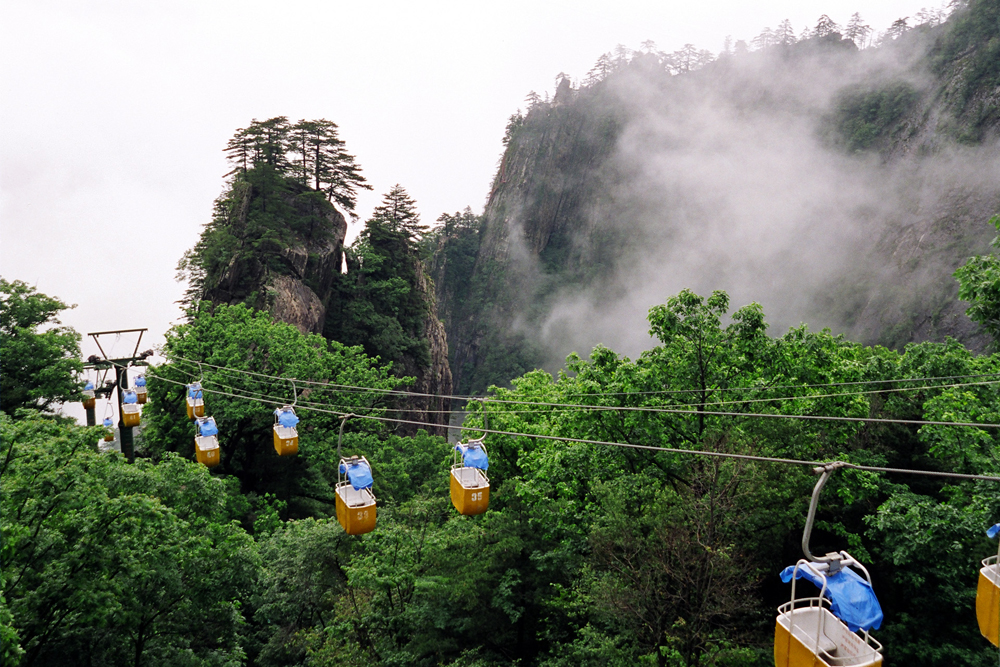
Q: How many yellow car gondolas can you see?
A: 11